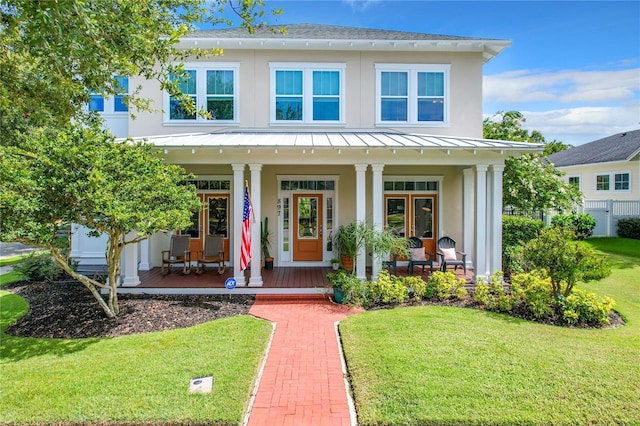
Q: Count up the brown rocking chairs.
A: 2